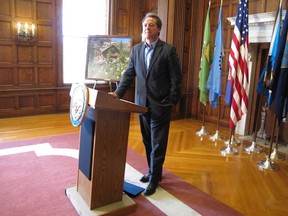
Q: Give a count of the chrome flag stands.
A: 7